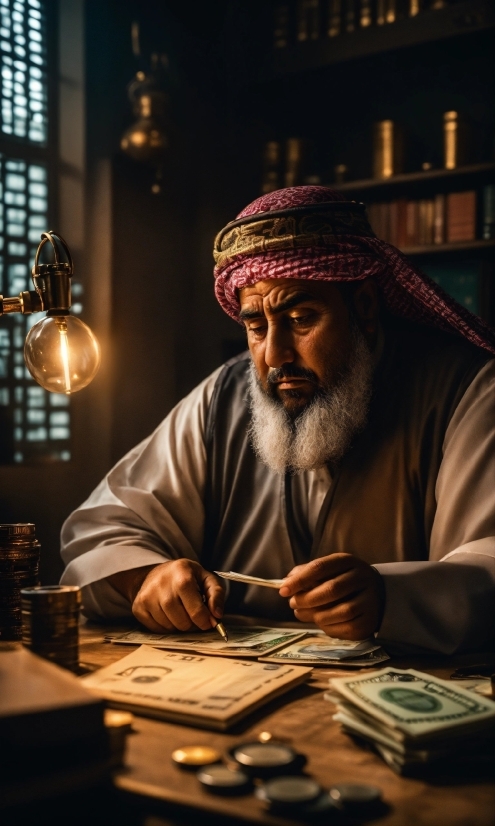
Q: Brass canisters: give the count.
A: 2